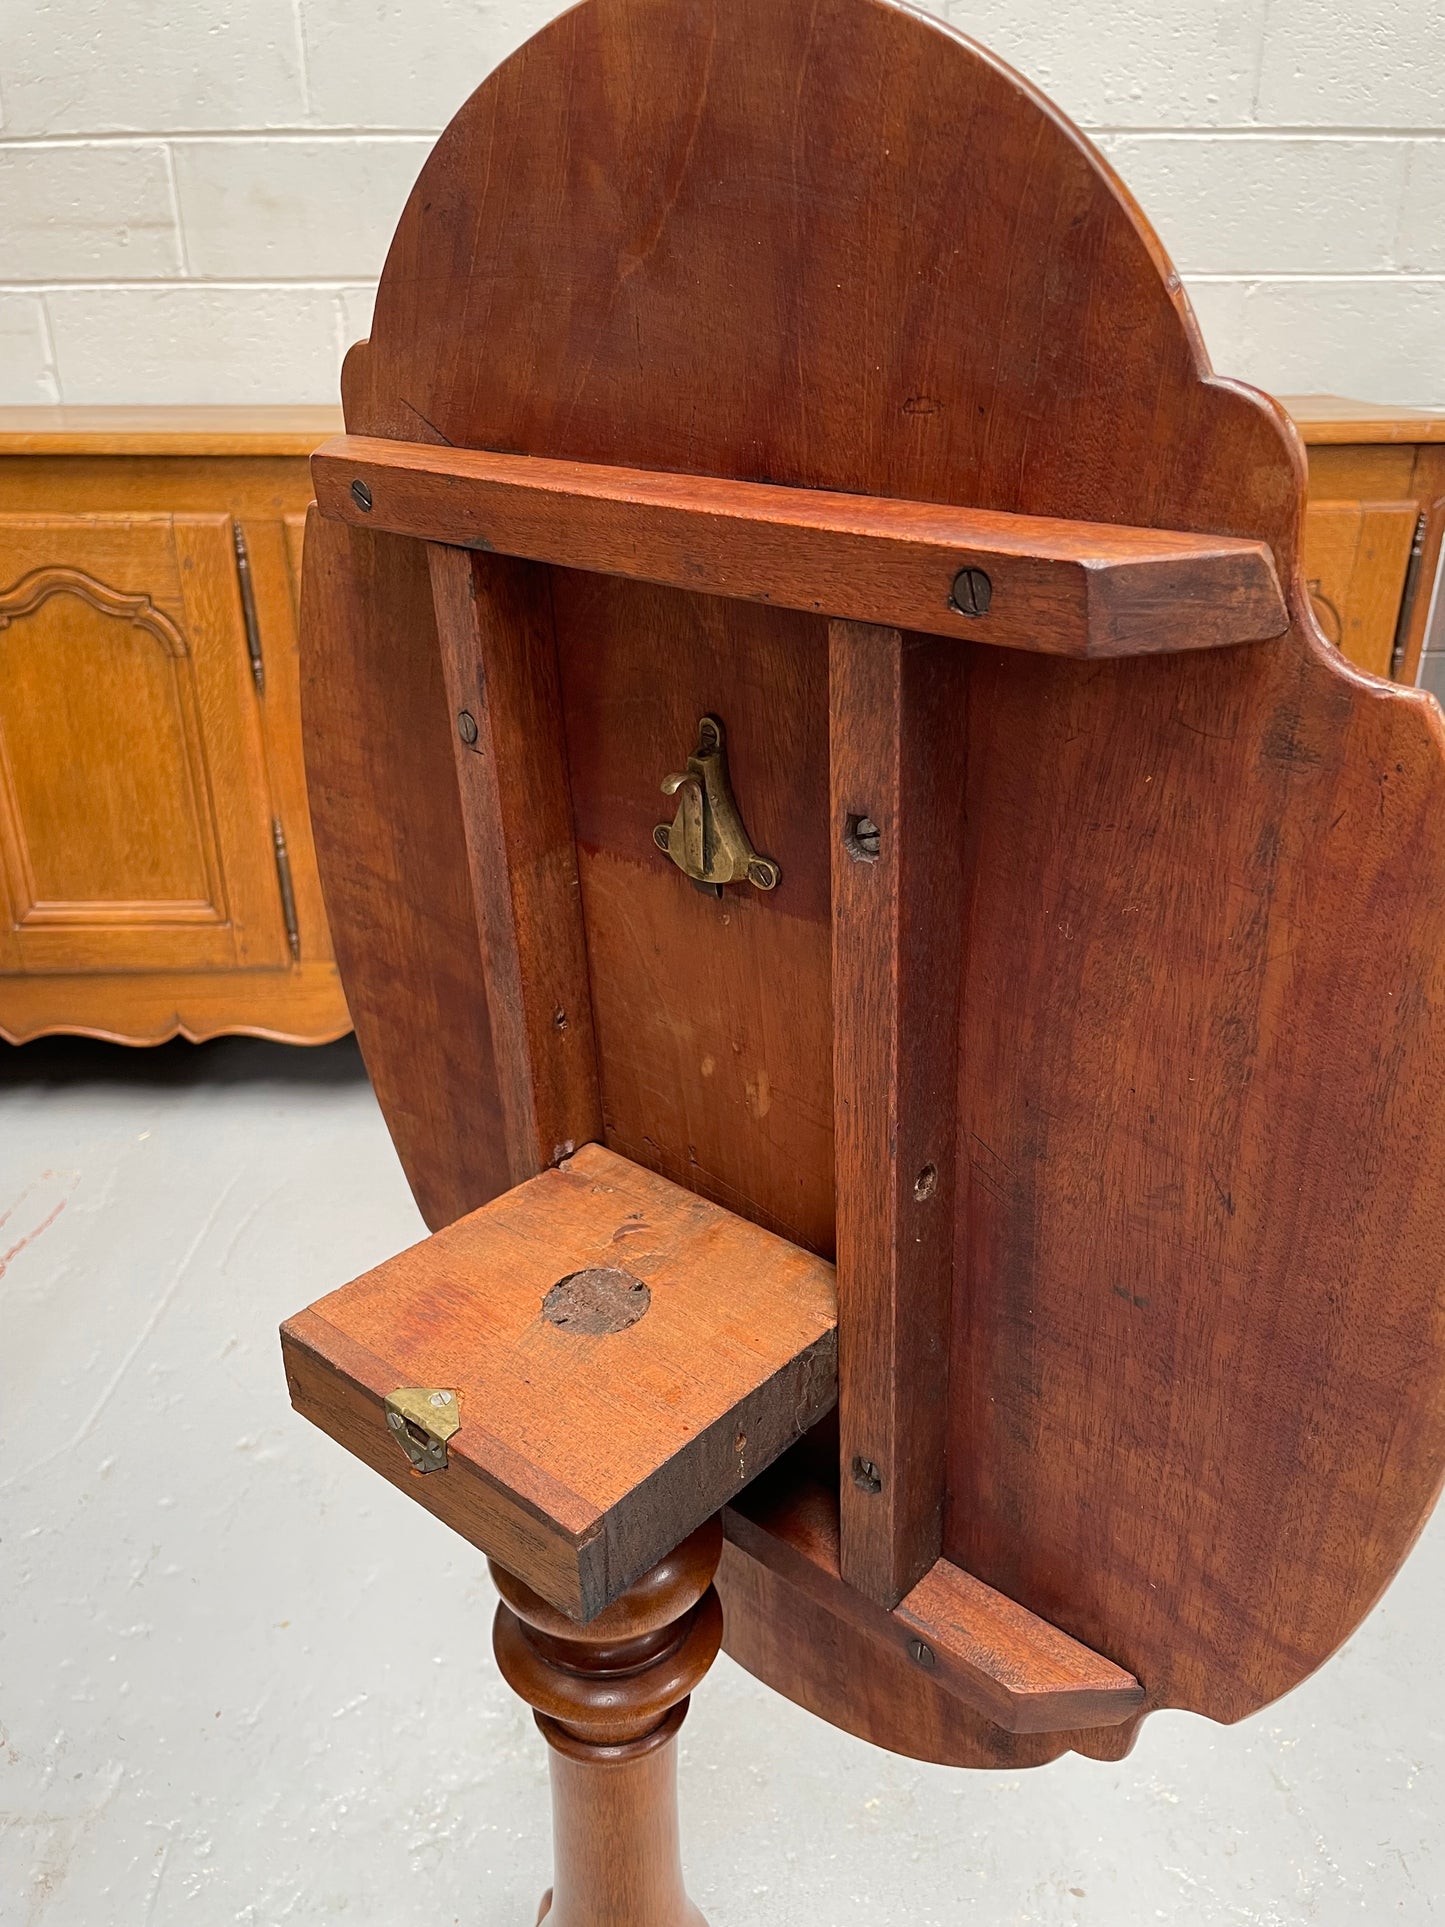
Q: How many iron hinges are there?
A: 3